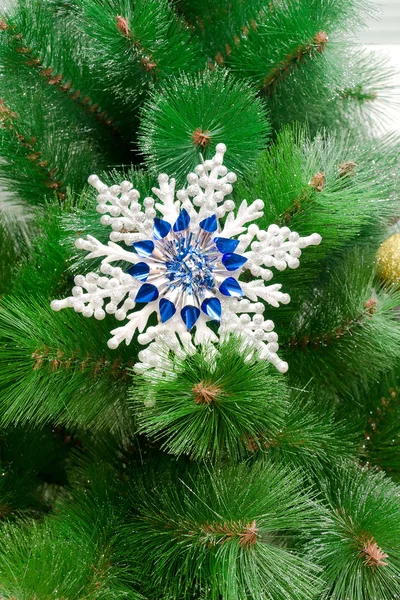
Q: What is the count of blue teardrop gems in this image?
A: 12